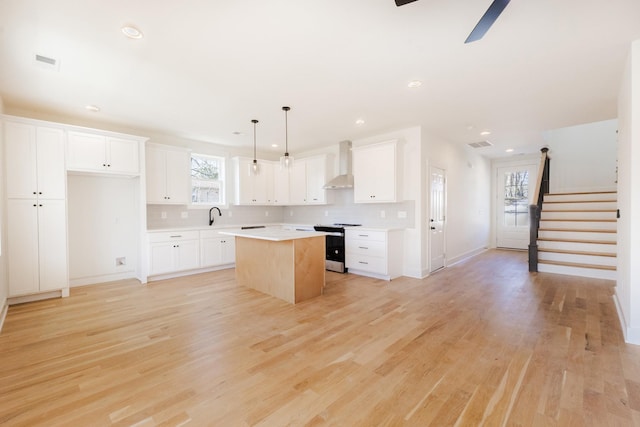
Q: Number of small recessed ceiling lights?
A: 7